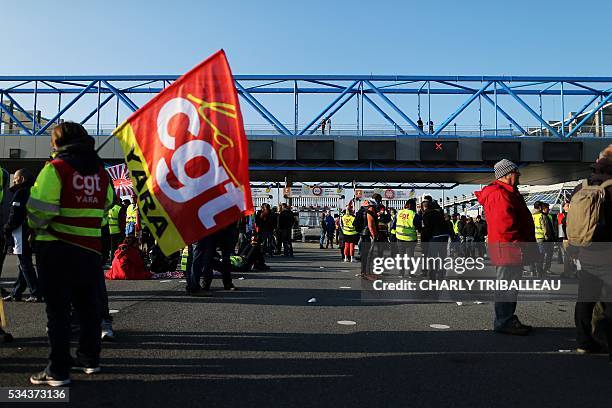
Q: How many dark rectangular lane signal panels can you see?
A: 6